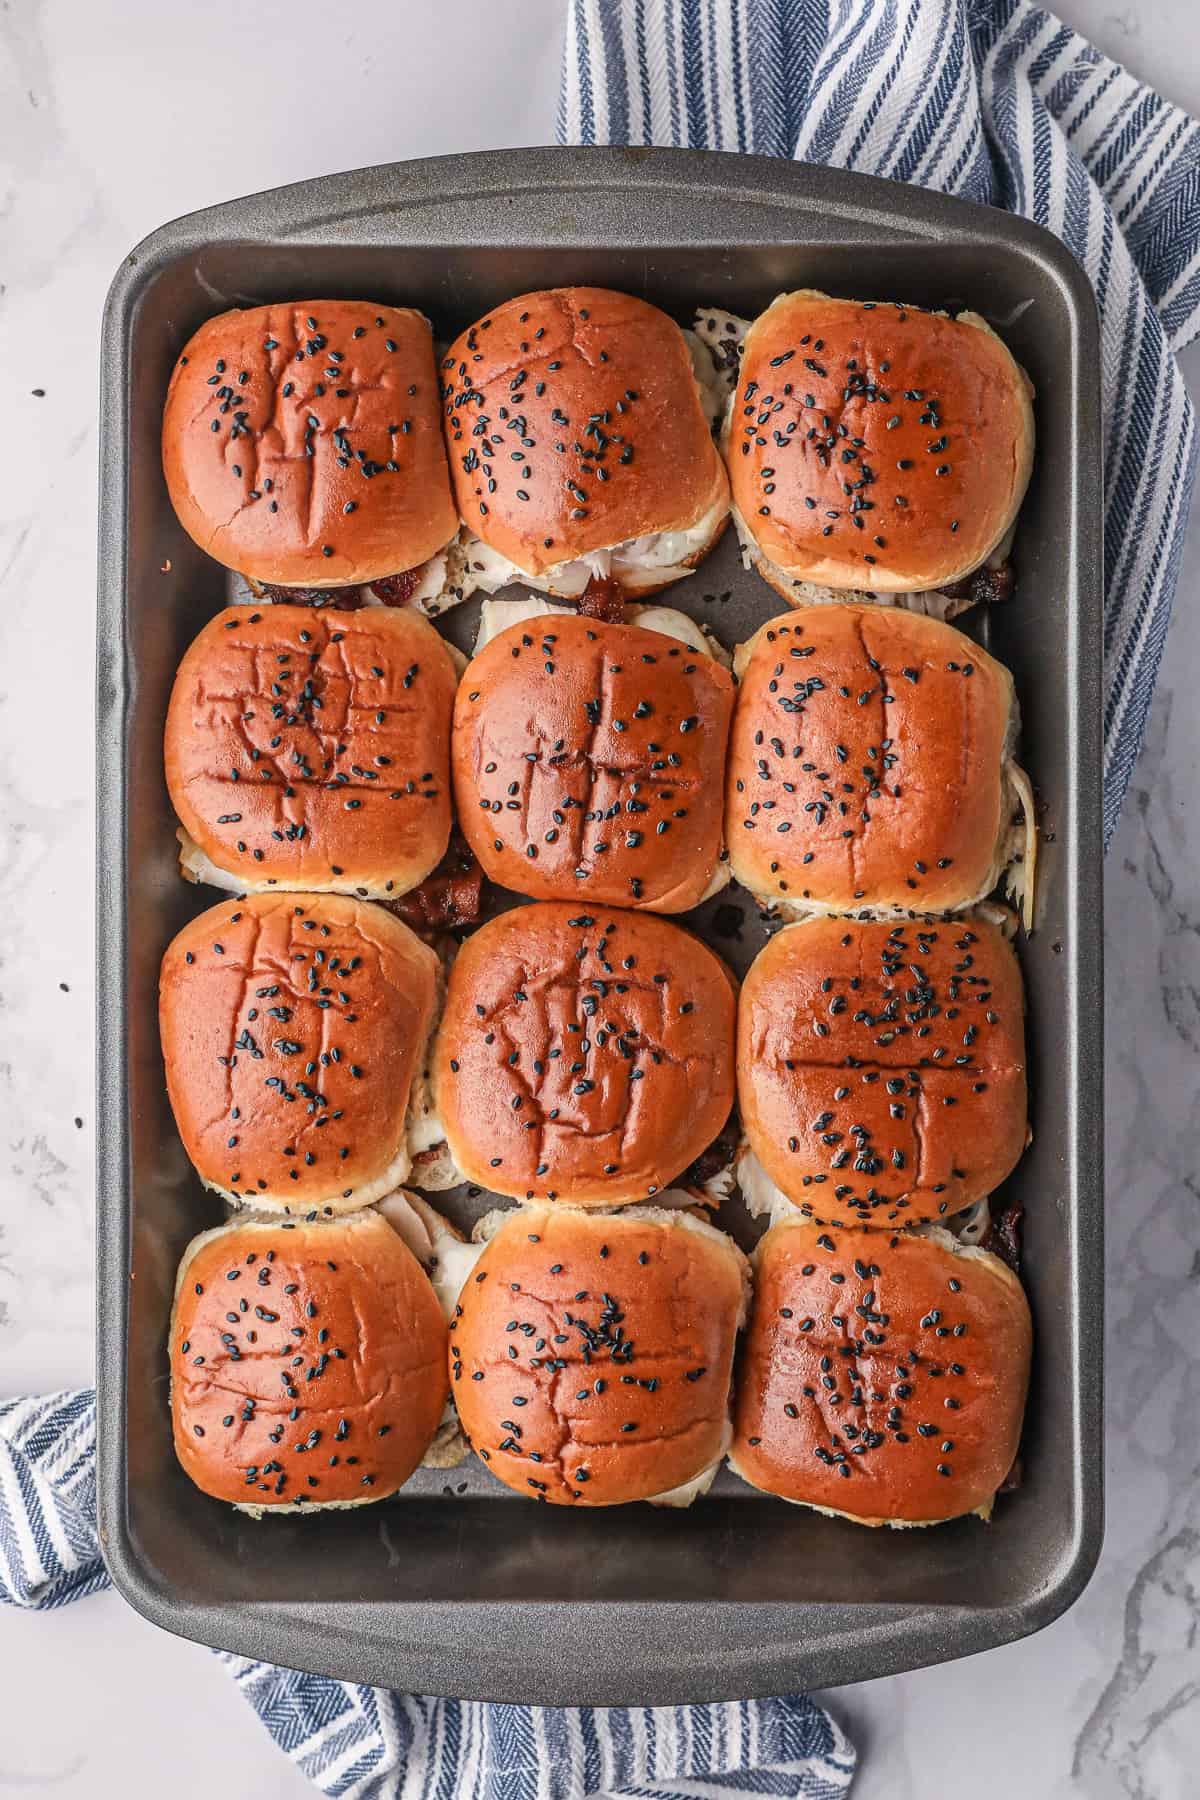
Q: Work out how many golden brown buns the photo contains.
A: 12